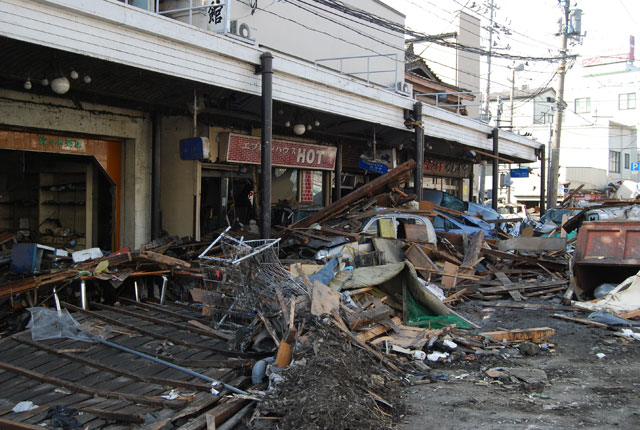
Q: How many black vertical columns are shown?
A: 4